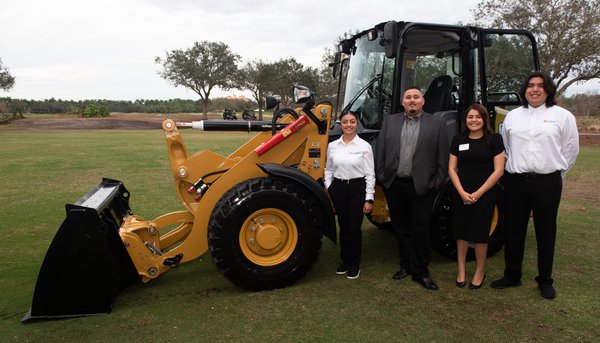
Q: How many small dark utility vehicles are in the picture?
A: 2